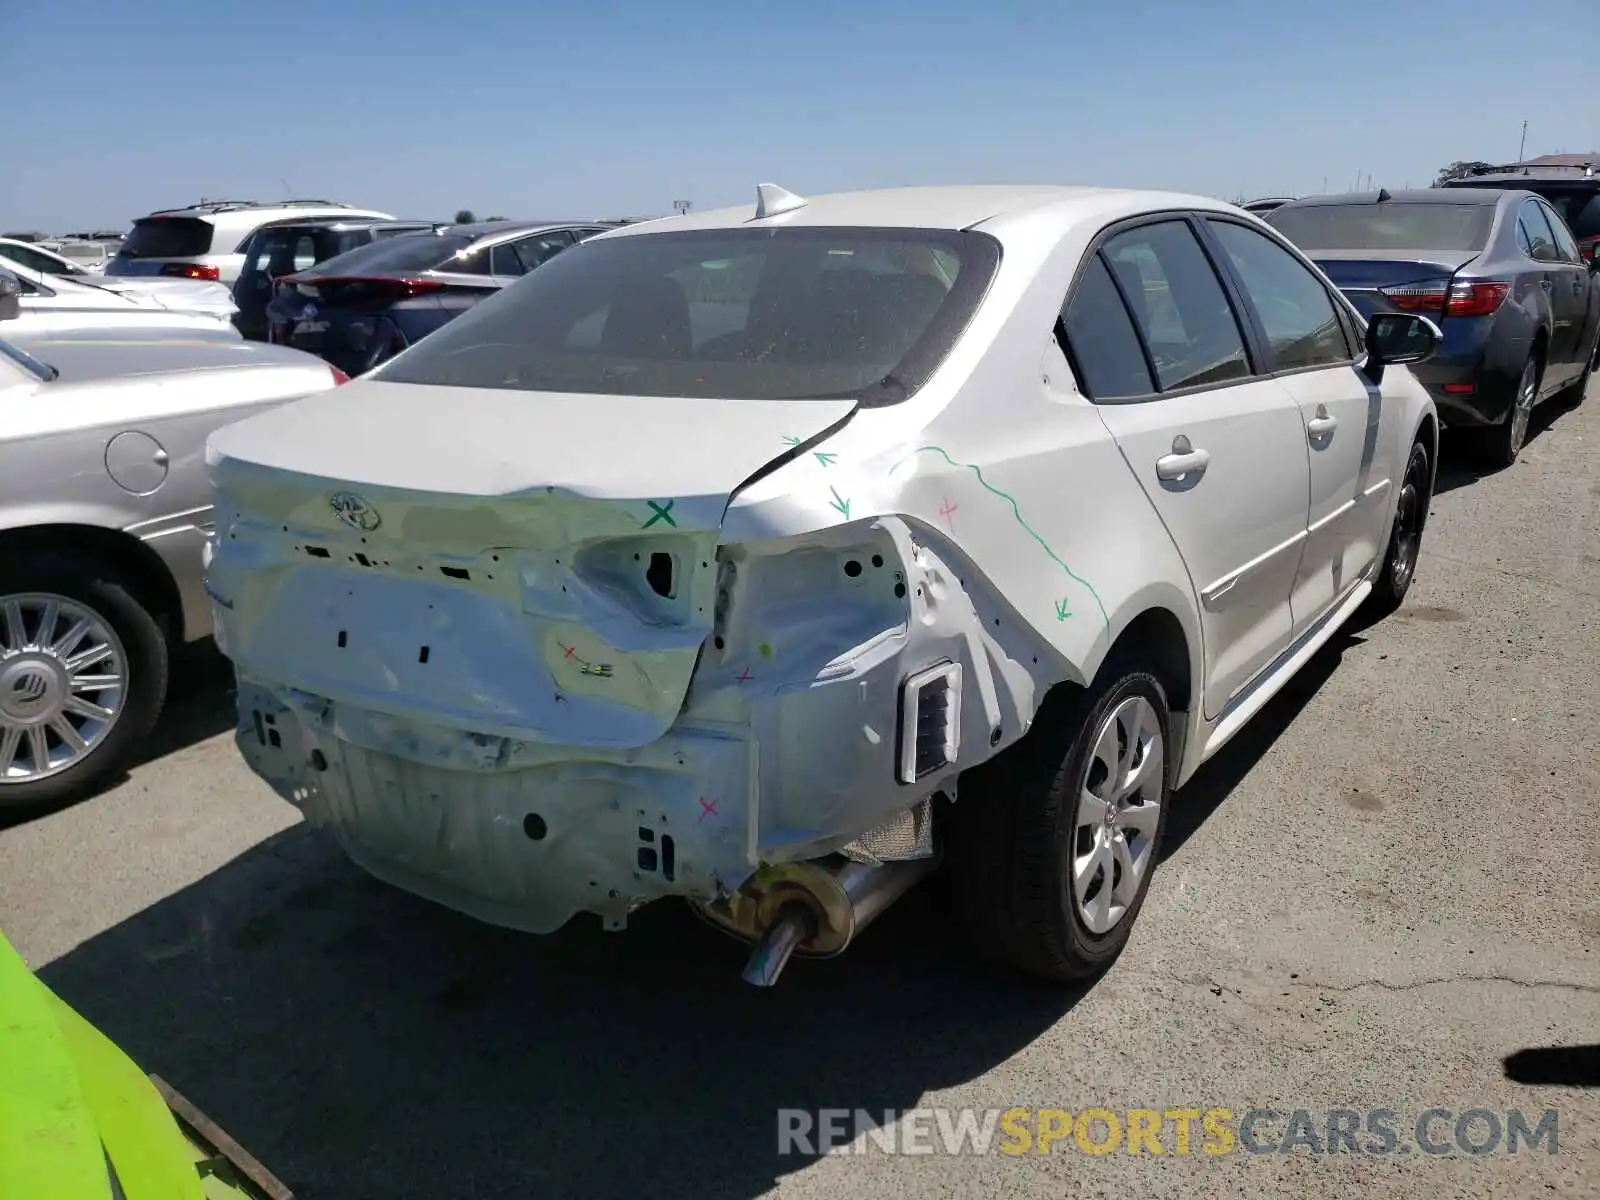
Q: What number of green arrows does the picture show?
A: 4